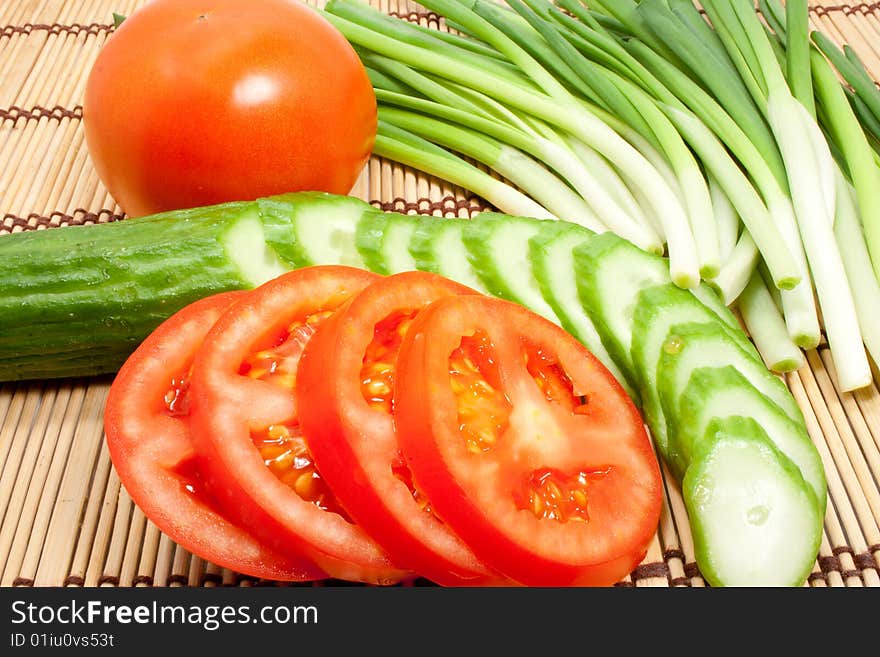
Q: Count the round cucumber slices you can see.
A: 10